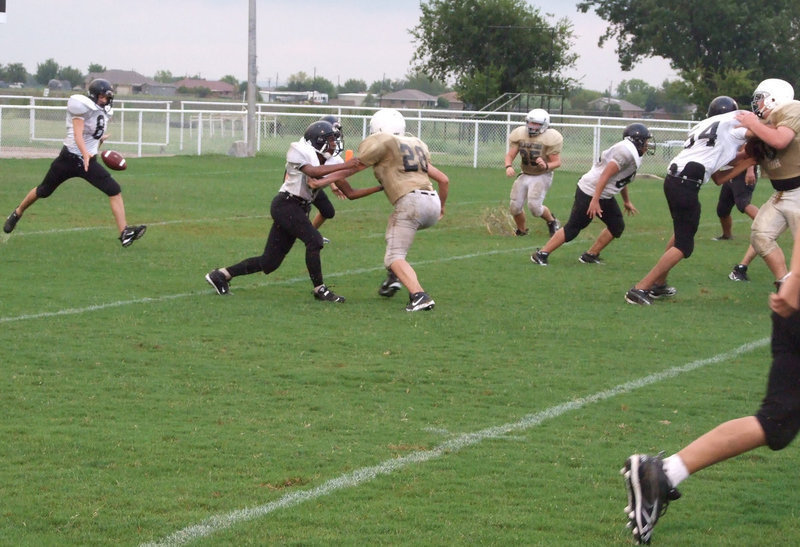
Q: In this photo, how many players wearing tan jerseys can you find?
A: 3